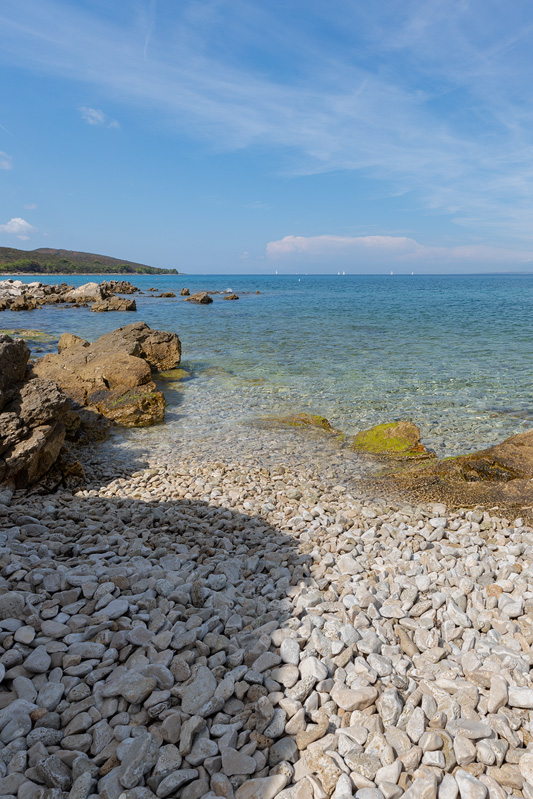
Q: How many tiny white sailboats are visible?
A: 5